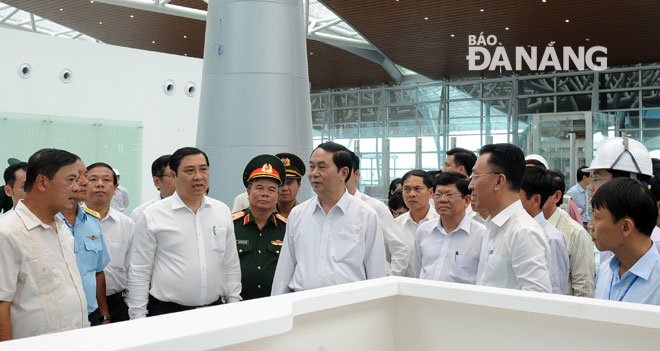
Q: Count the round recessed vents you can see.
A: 4